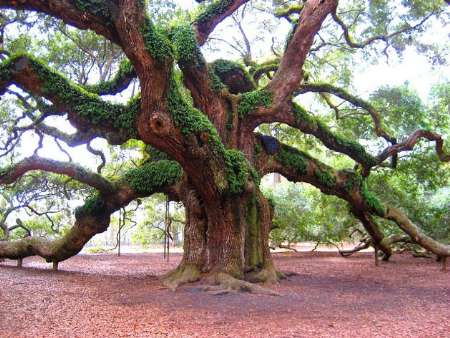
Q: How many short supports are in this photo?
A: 4